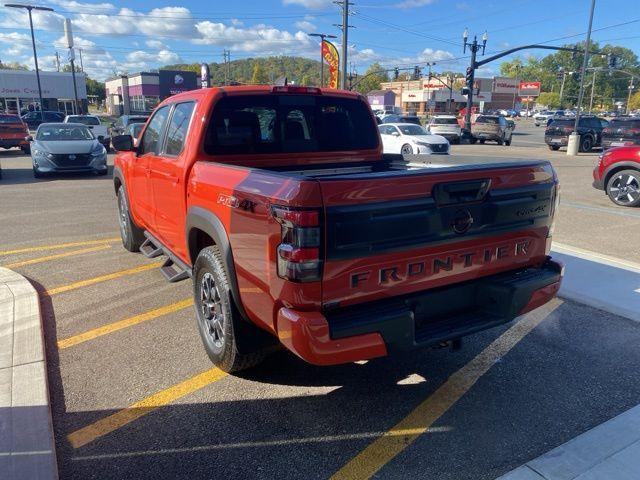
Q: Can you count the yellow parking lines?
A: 6